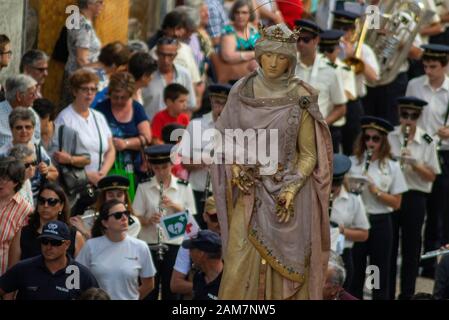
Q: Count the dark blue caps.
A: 12